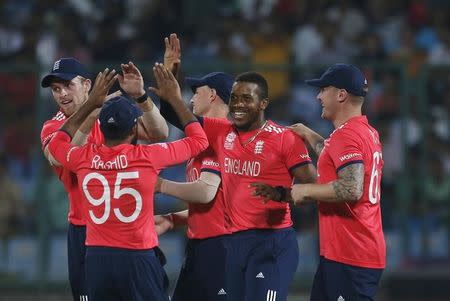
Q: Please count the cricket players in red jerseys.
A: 5